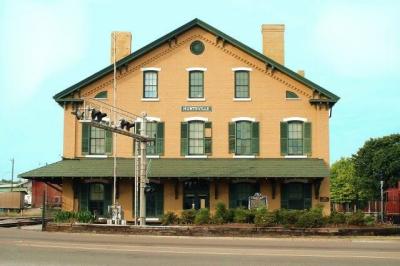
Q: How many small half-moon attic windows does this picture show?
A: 2